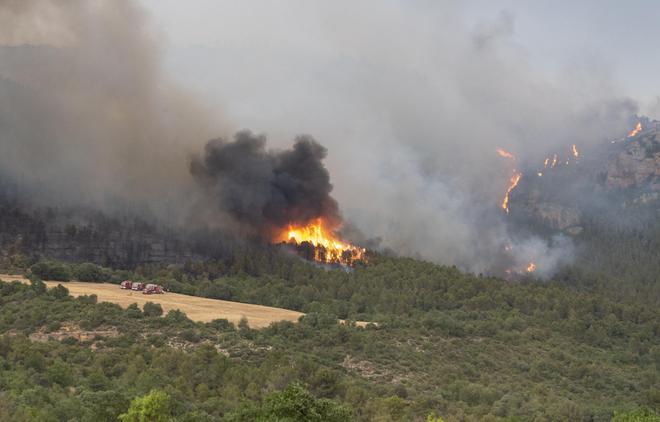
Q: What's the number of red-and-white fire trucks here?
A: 3